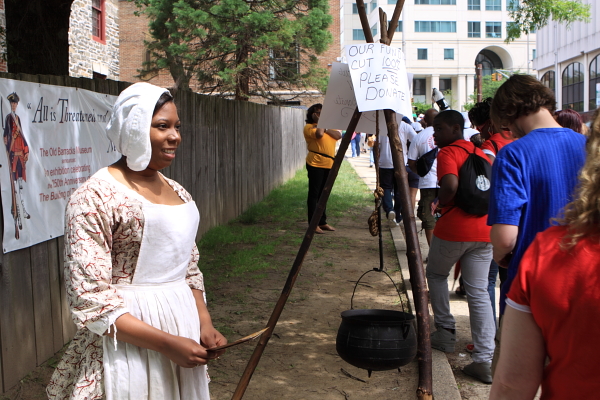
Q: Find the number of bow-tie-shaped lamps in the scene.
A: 0